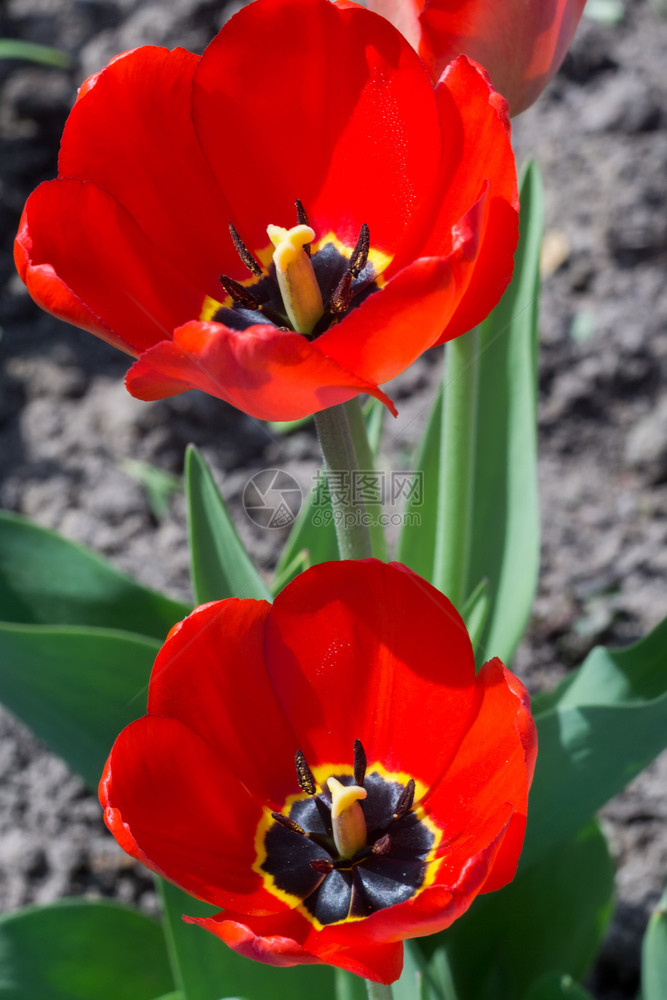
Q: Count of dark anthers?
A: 11